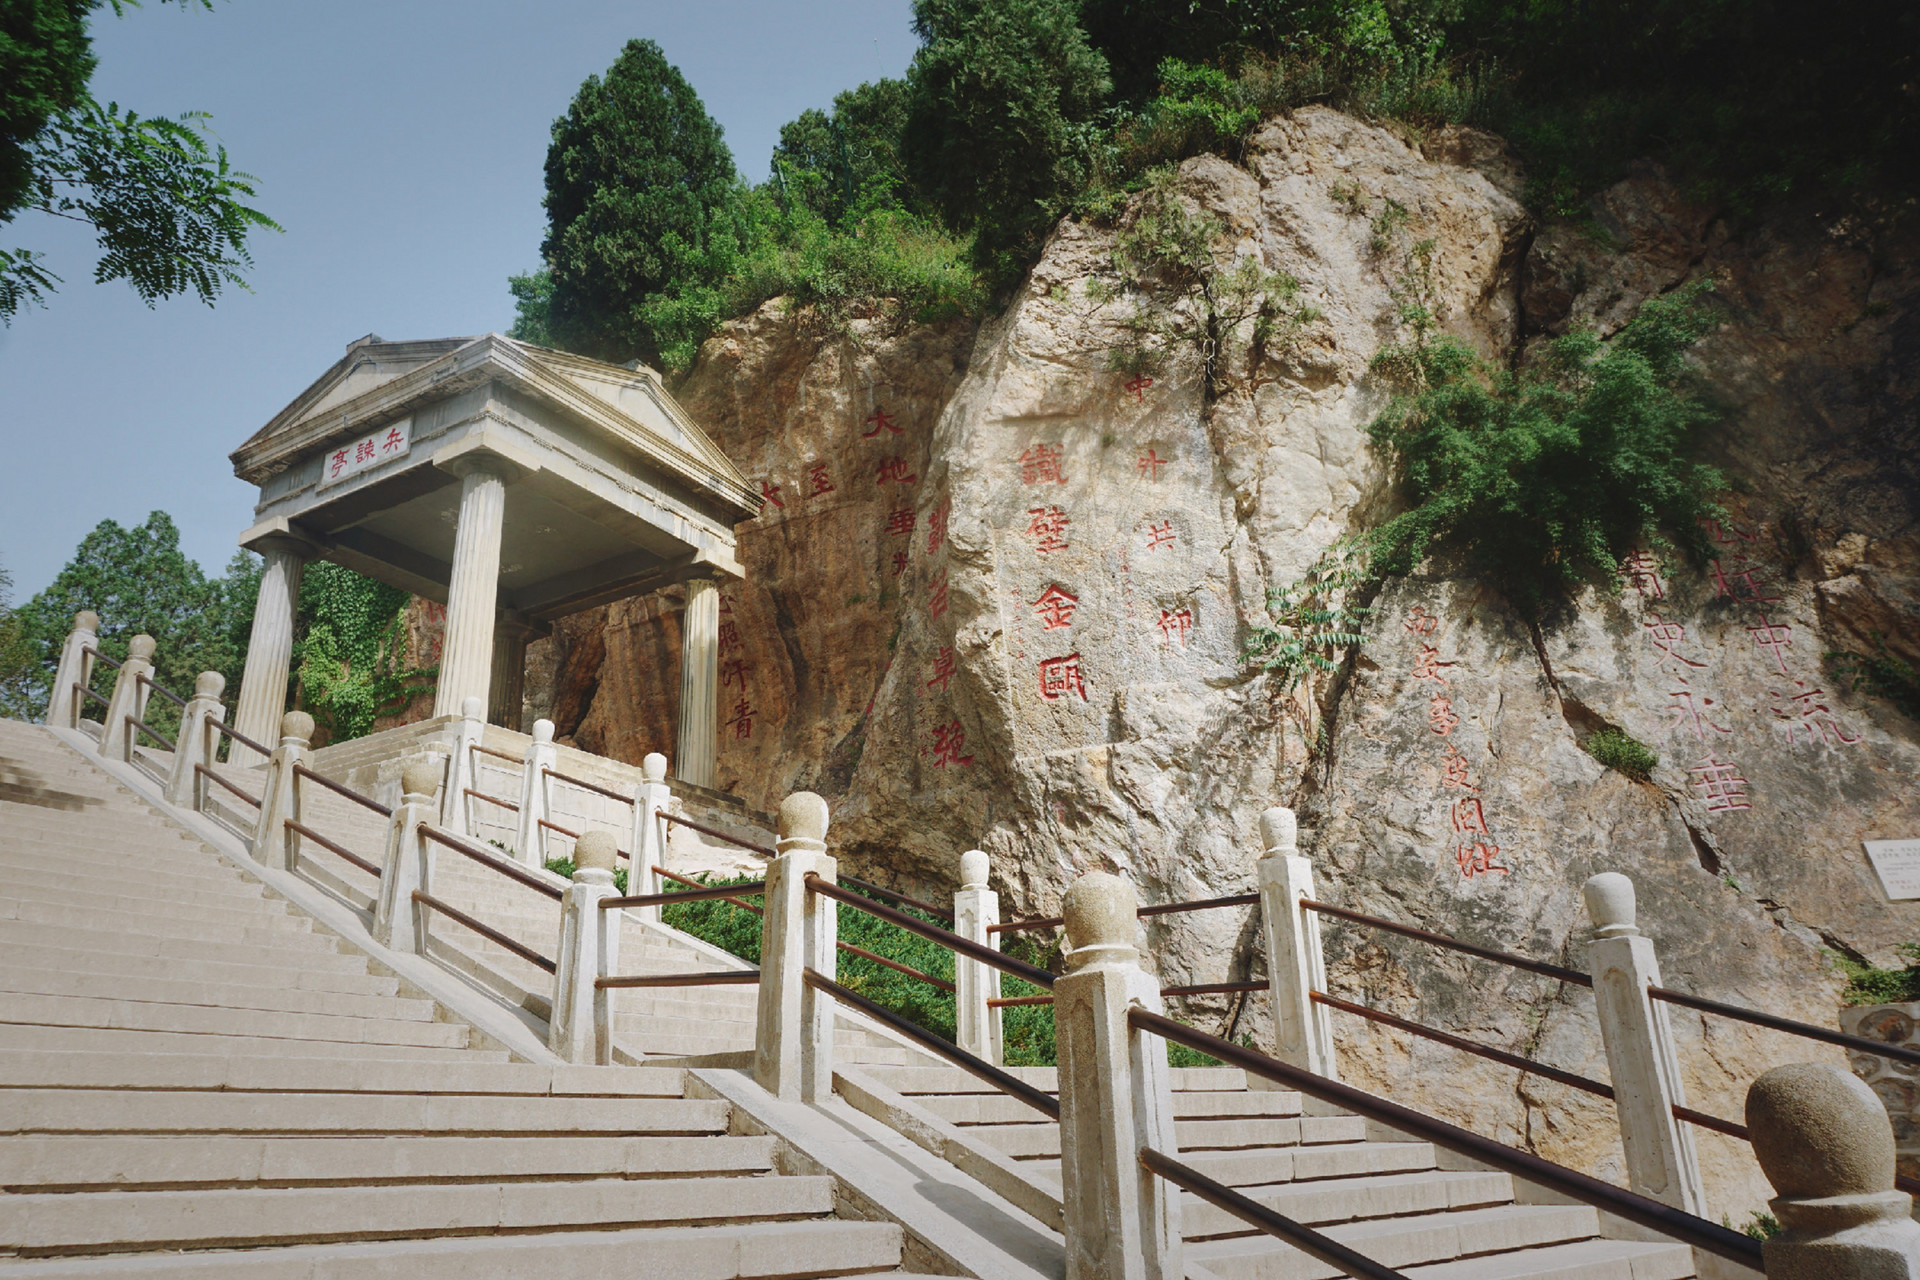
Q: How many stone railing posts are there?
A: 15